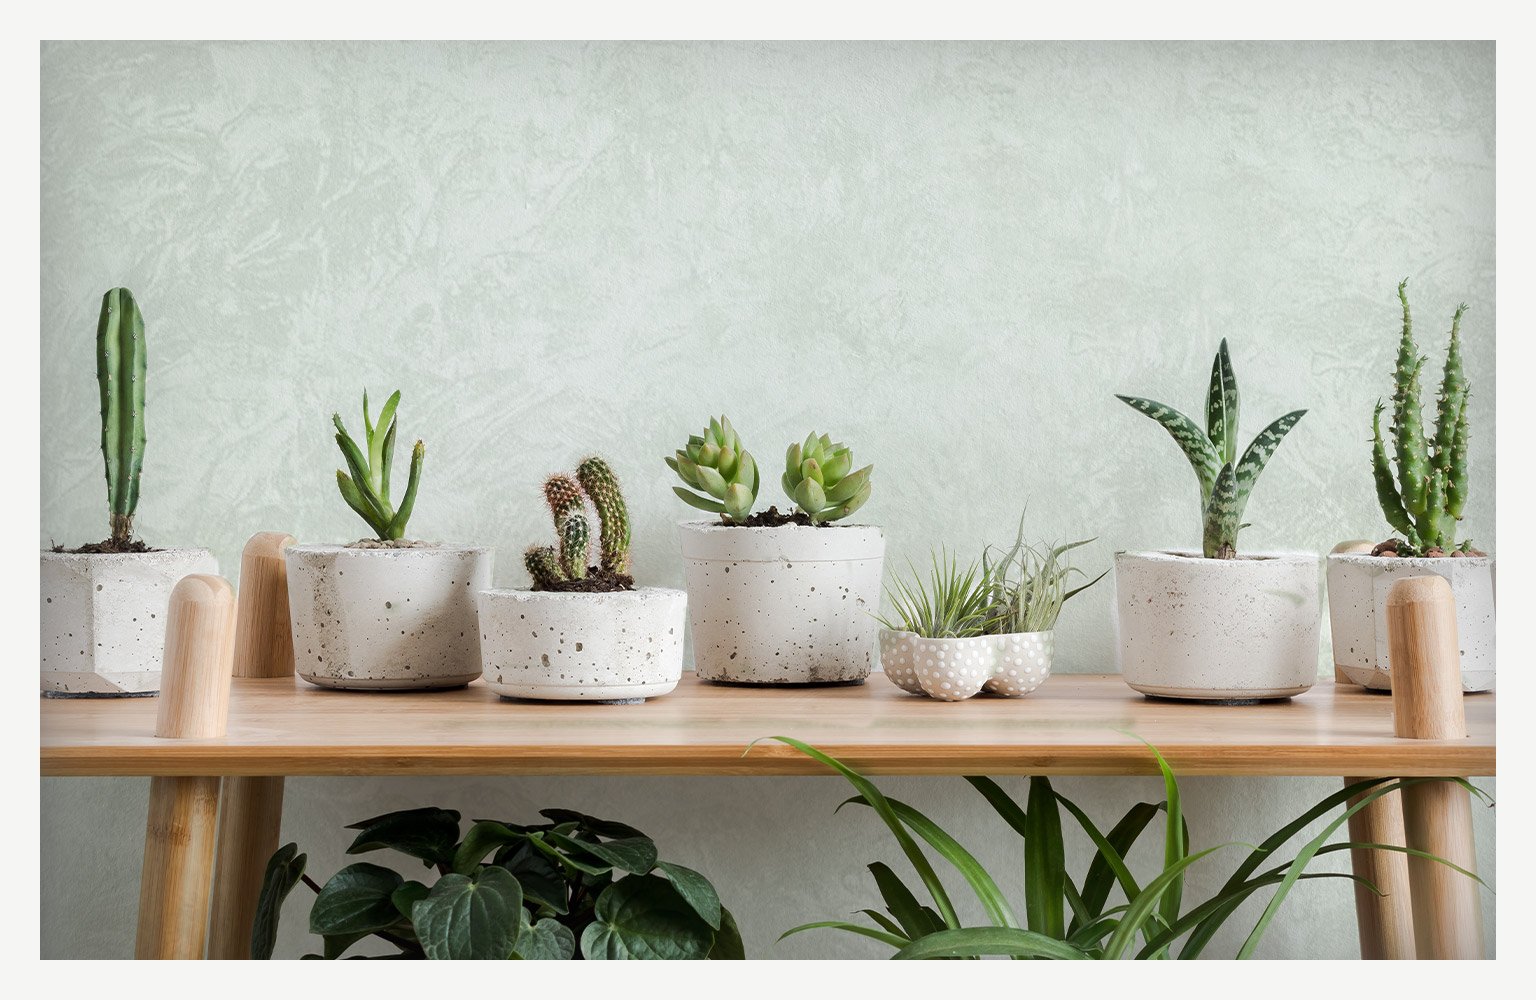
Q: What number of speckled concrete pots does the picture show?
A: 6